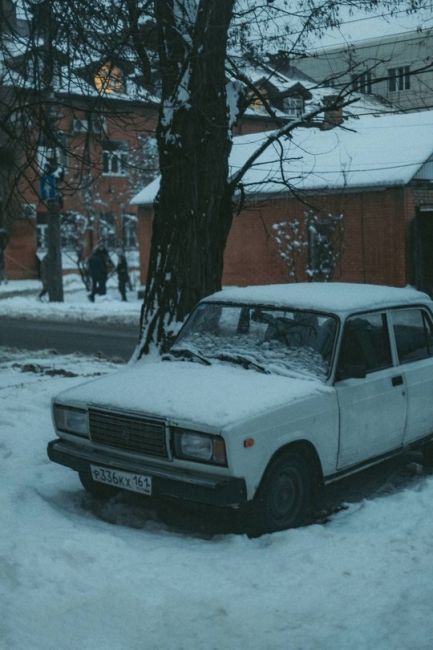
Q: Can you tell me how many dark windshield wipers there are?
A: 2